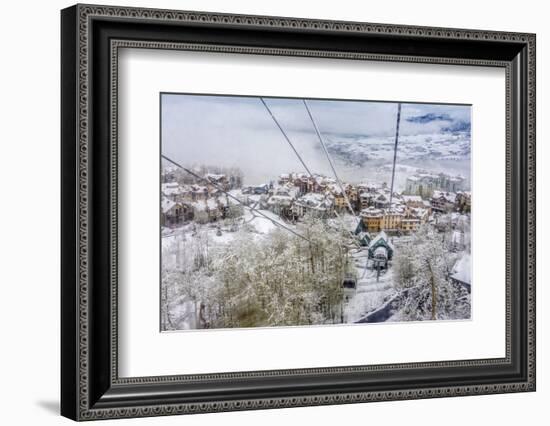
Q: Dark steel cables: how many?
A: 4